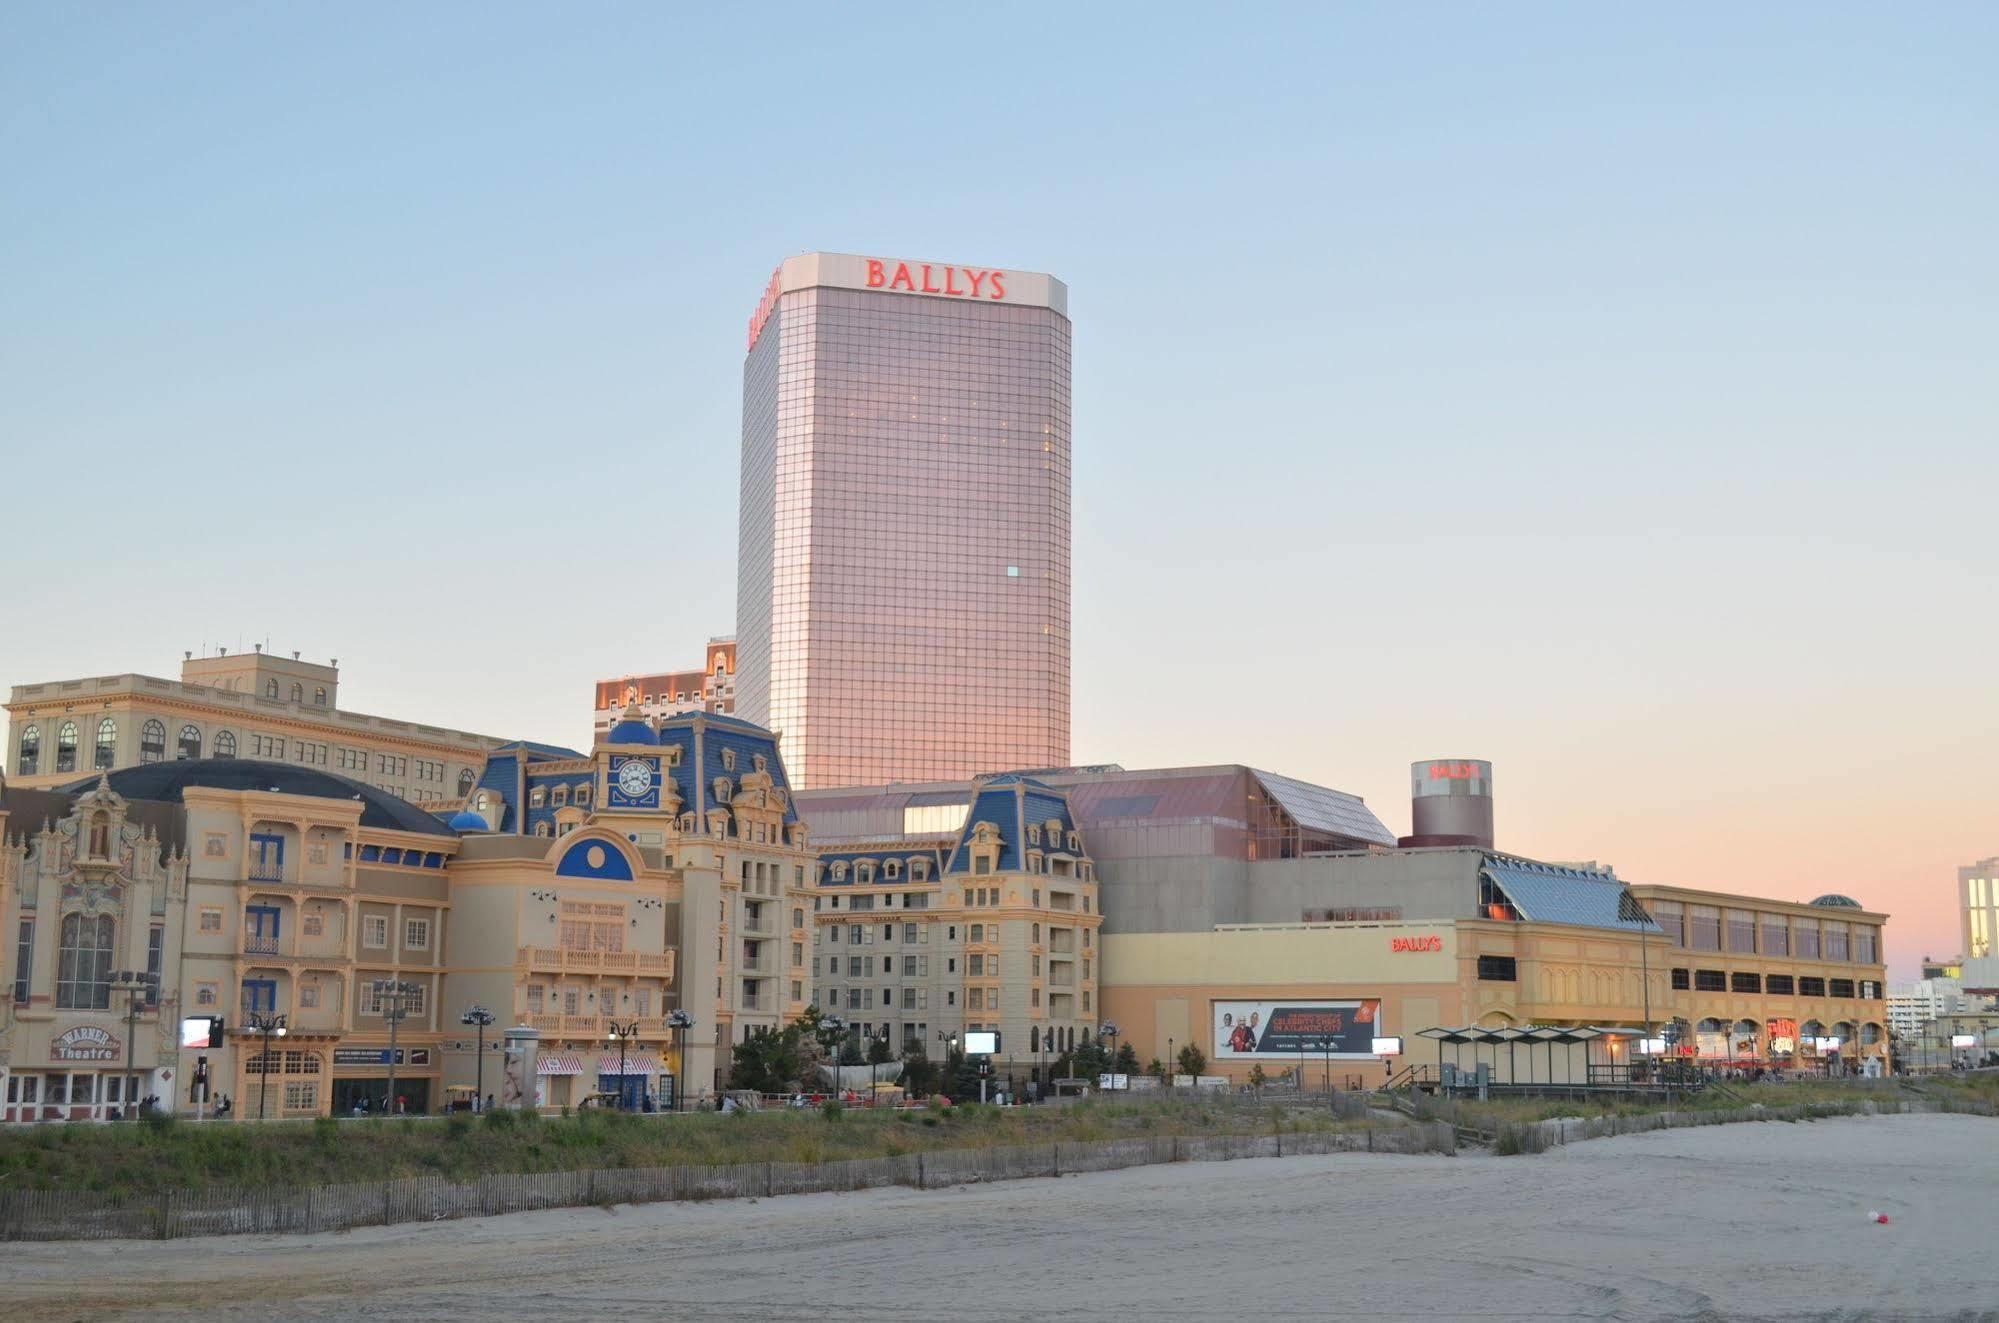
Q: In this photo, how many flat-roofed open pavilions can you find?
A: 1